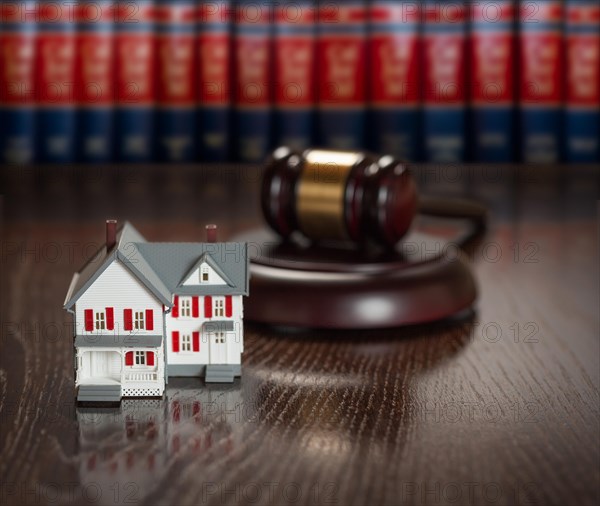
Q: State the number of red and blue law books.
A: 14